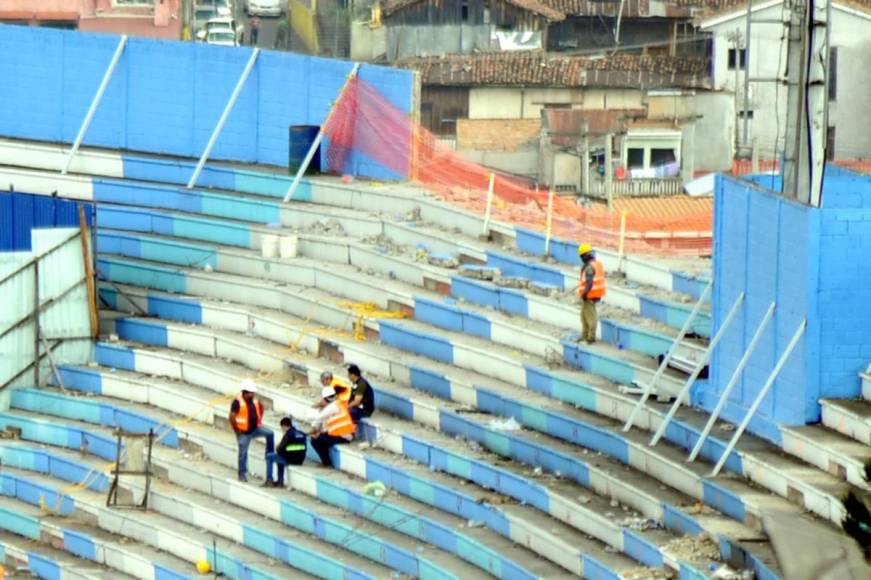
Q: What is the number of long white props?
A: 7